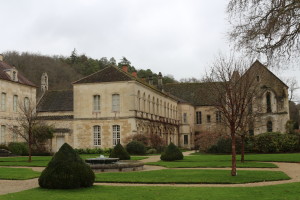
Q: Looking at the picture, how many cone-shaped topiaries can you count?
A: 3